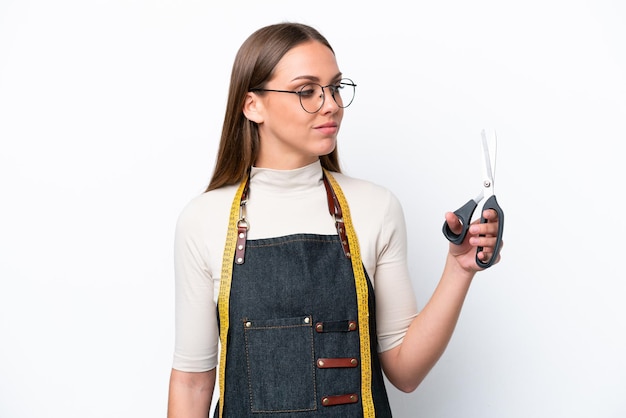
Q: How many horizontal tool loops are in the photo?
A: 3